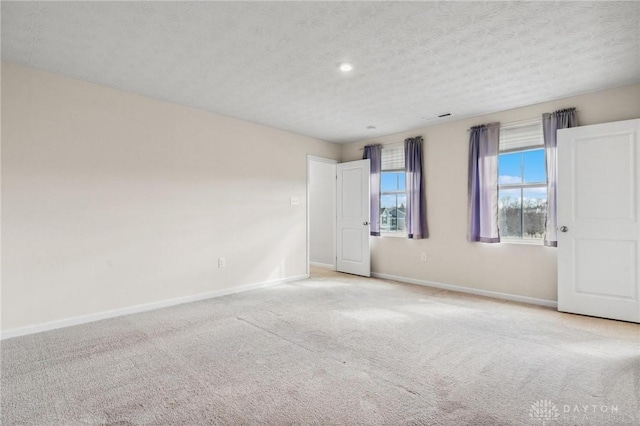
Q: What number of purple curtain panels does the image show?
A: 4